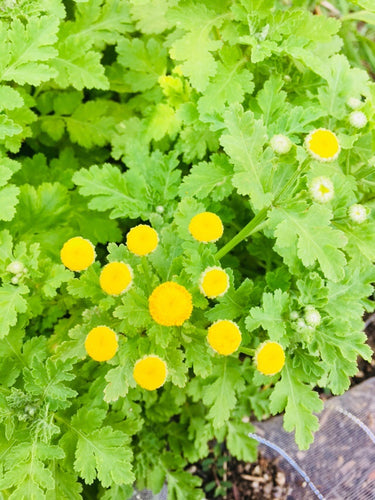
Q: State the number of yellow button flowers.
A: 11